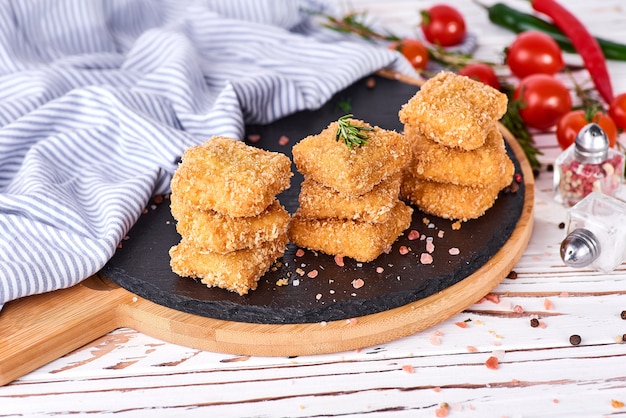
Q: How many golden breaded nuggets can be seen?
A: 9